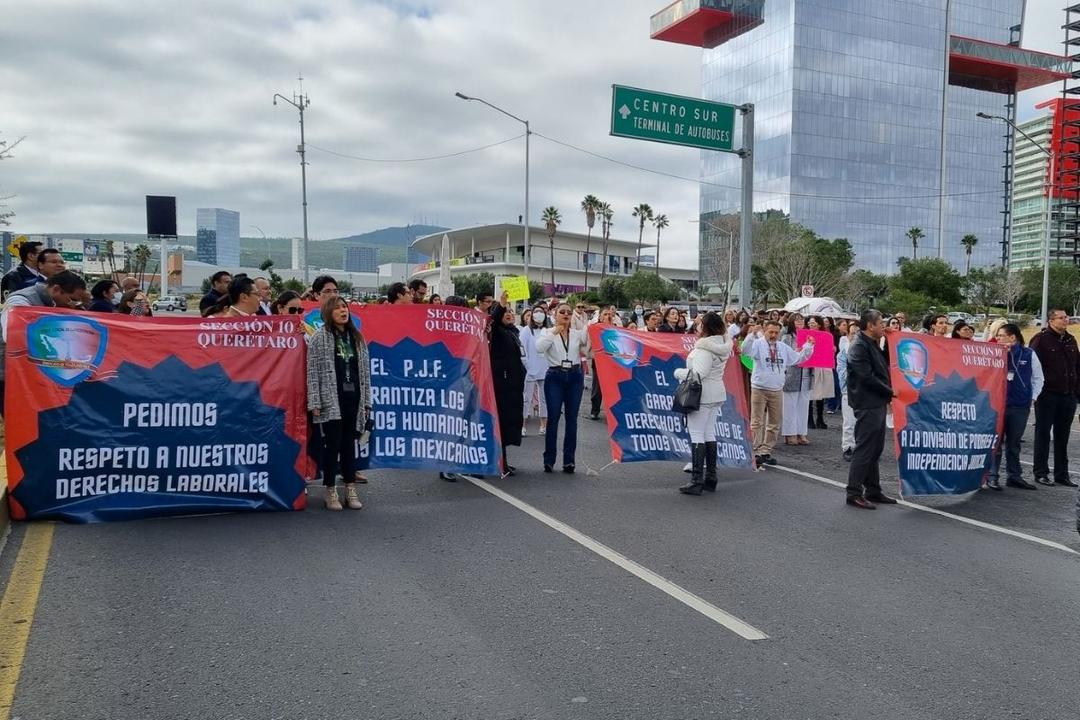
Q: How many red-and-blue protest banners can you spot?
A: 4